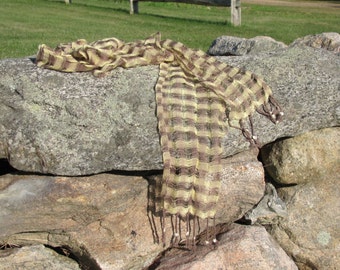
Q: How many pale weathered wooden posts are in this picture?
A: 3